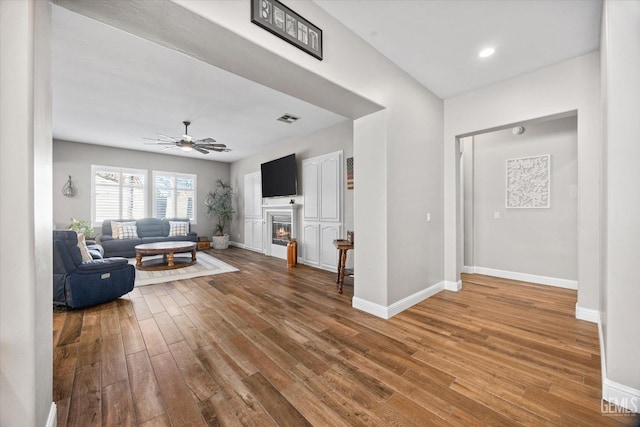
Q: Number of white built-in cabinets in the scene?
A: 2